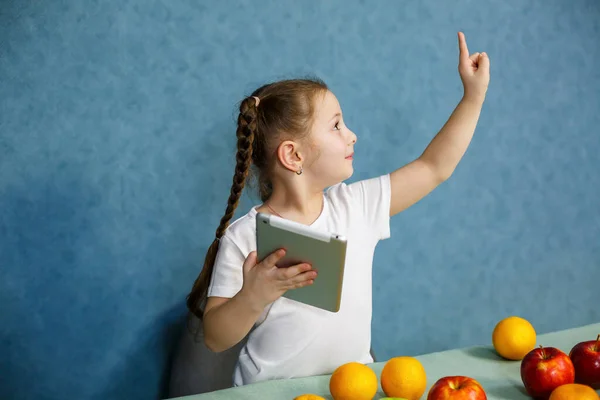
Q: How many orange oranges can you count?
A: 5